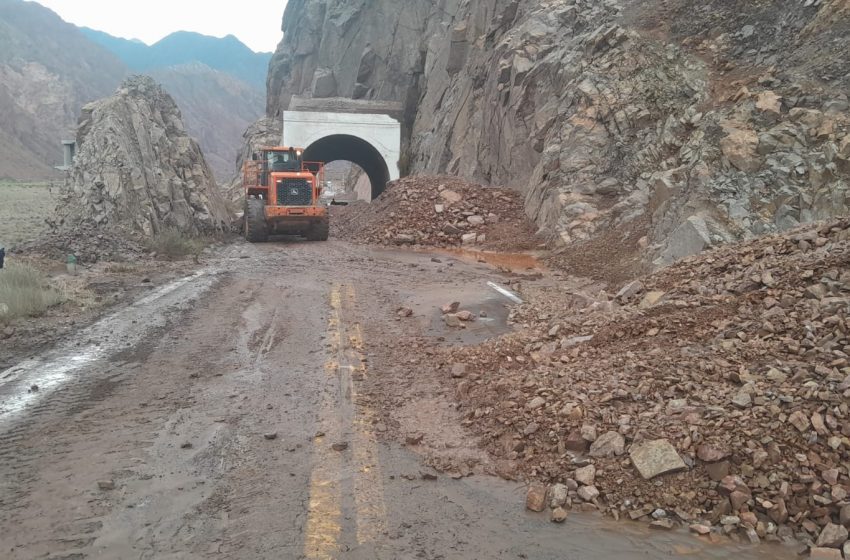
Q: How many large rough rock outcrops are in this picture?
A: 2